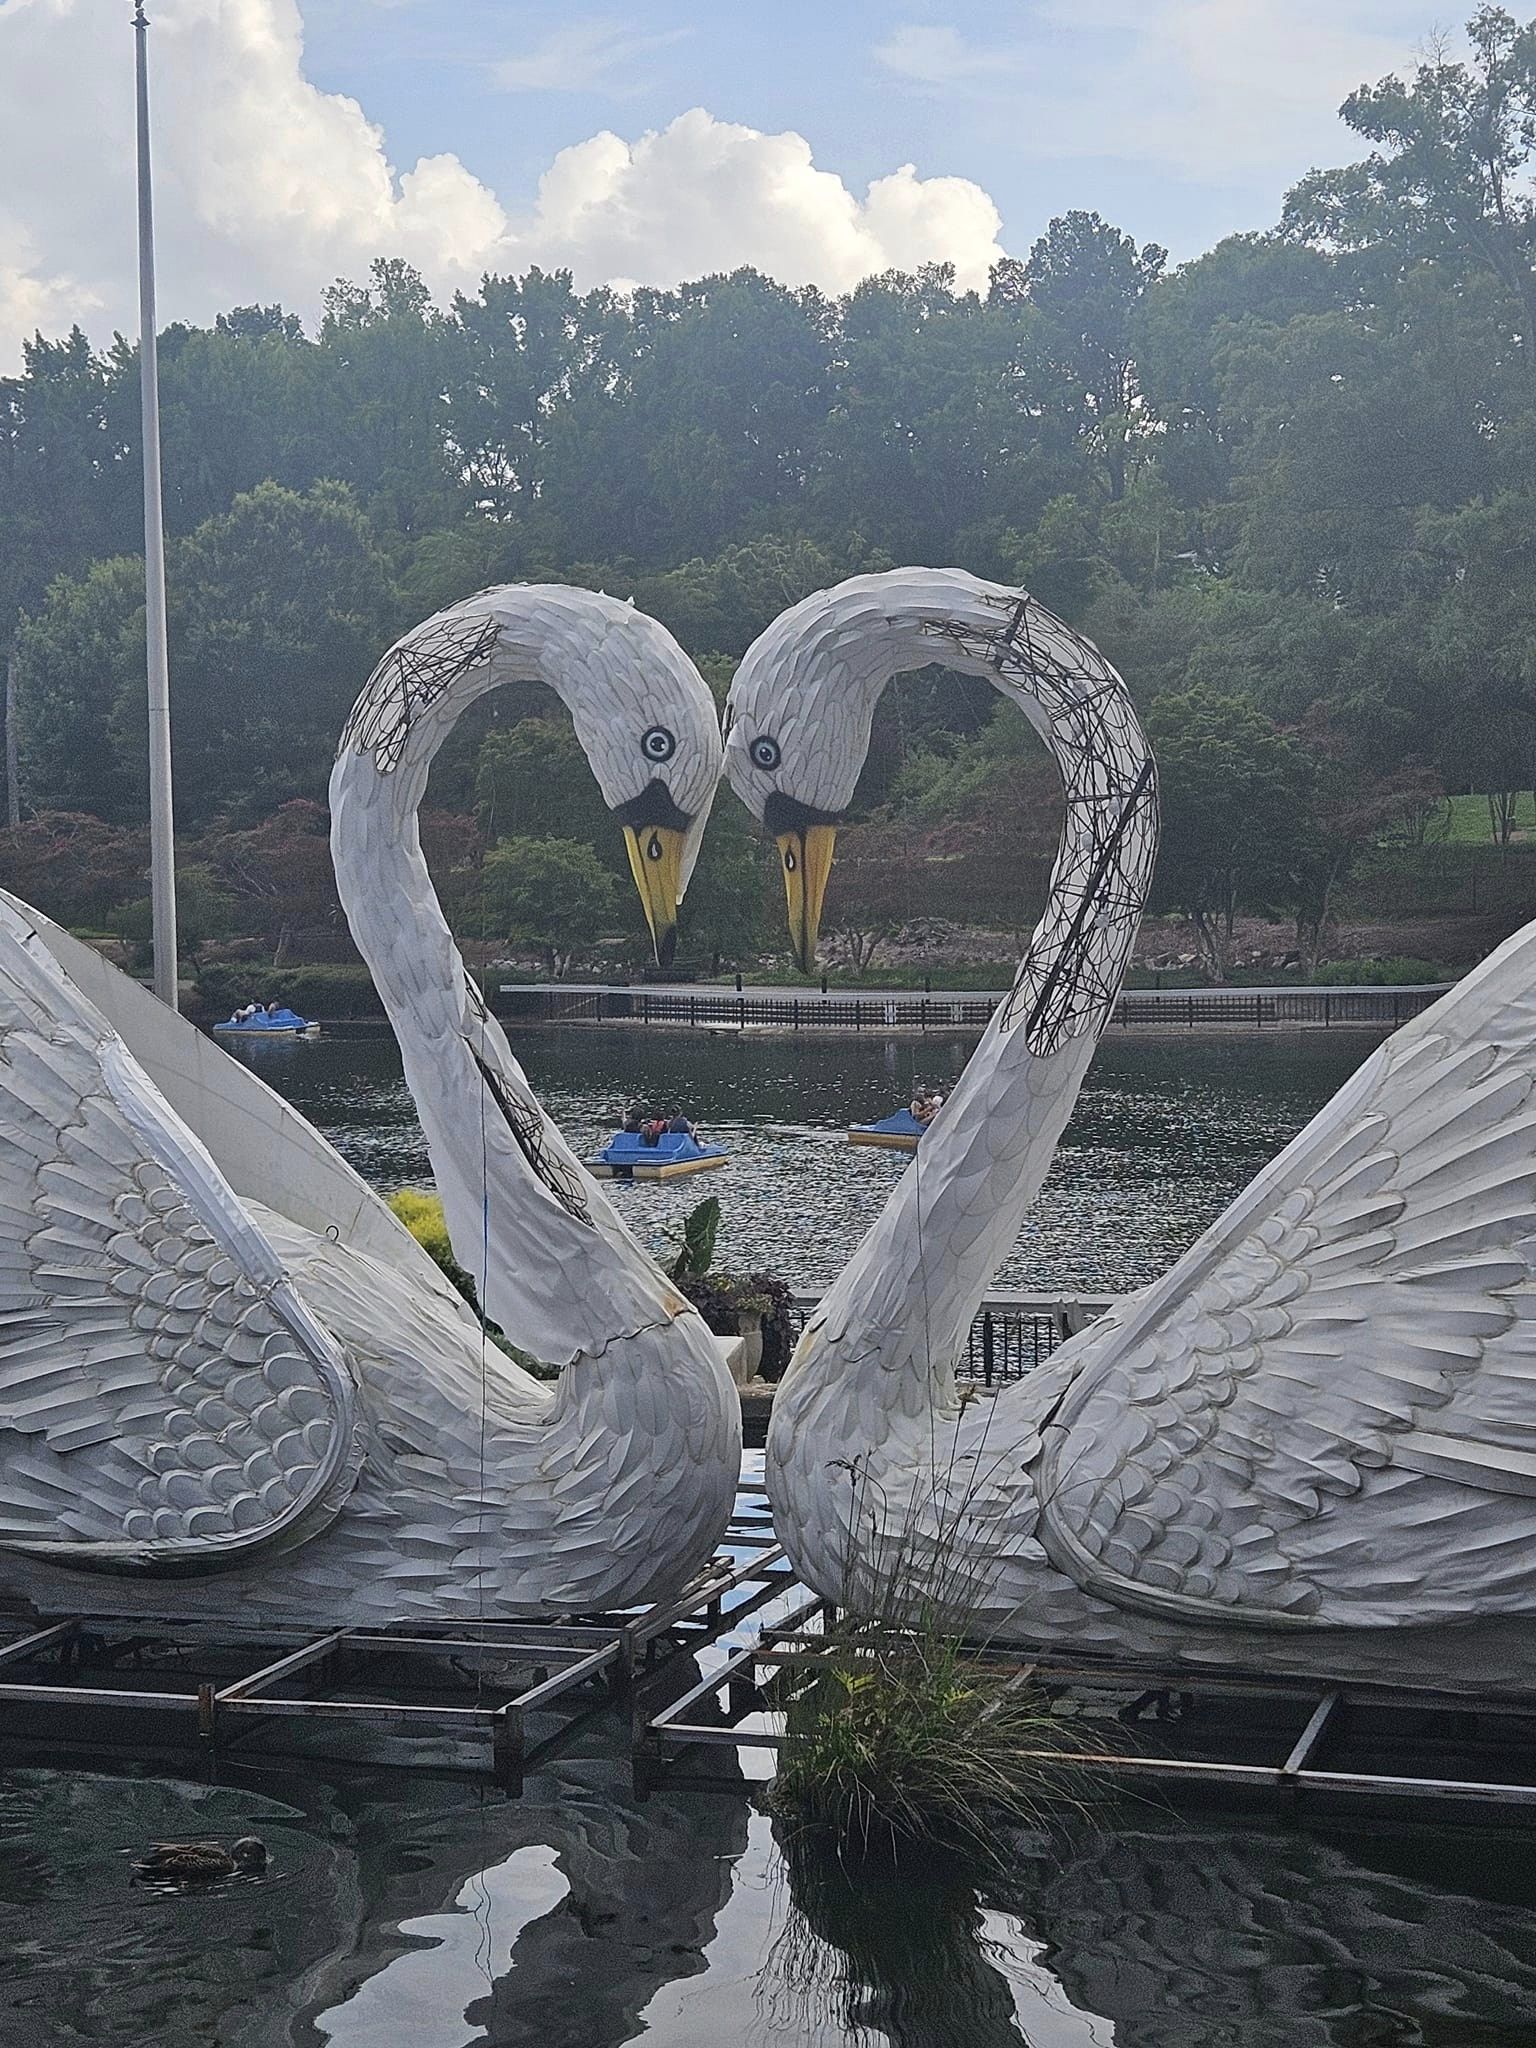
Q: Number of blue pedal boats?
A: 3